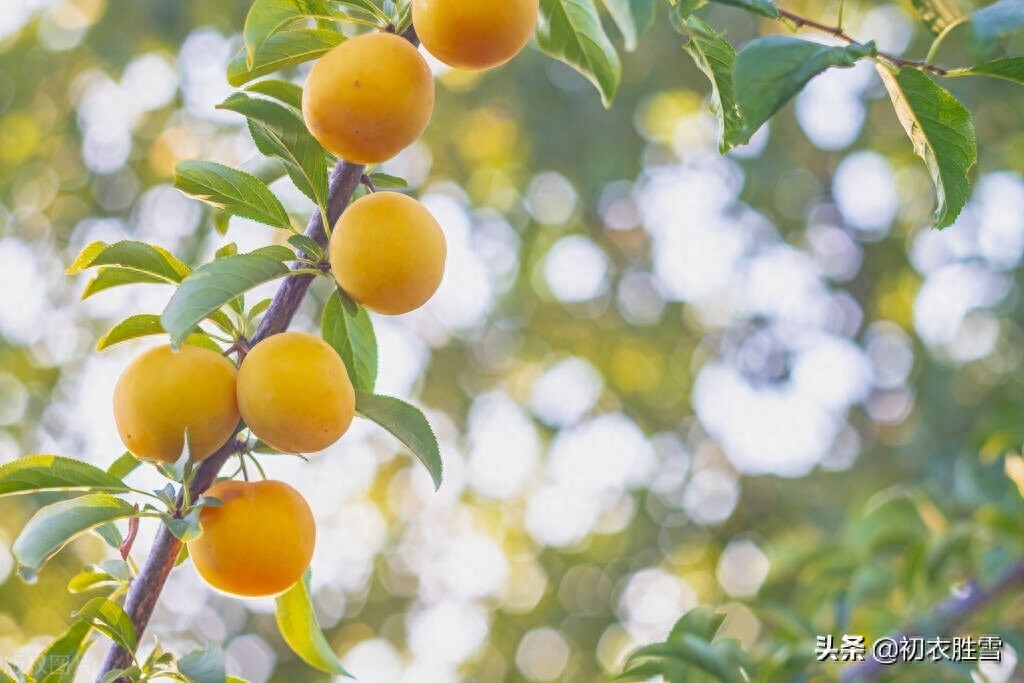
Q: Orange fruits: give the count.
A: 6